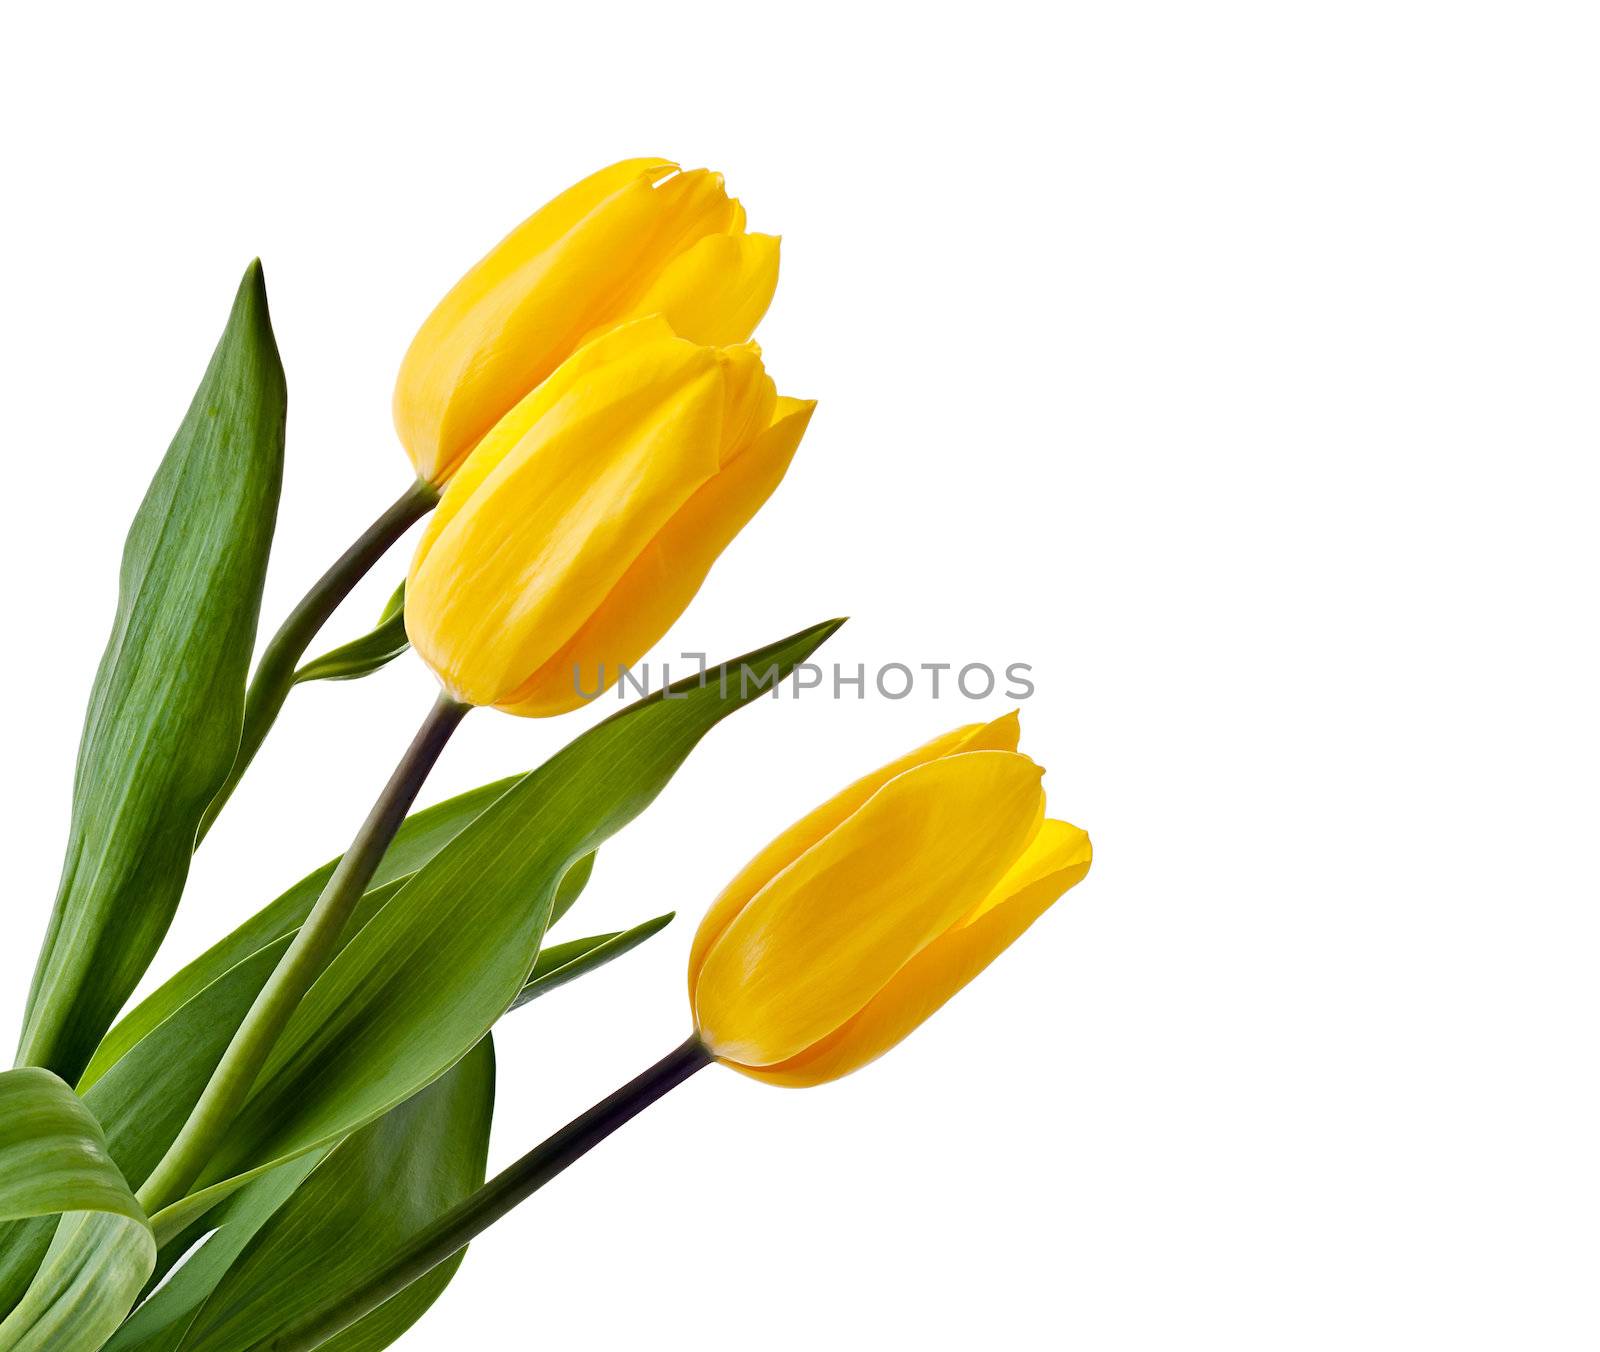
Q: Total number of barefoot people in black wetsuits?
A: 0